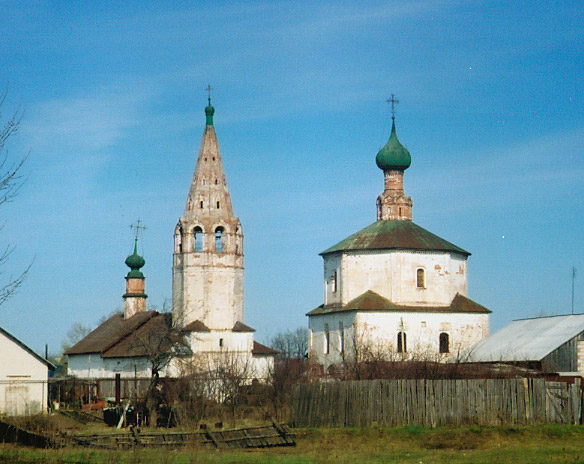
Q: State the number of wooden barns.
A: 1